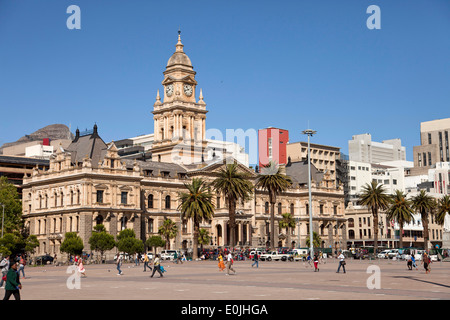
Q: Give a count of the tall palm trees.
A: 7